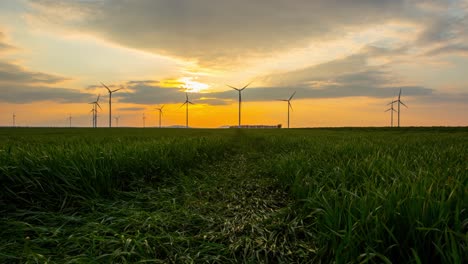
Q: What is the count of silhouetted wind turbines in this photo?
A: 13